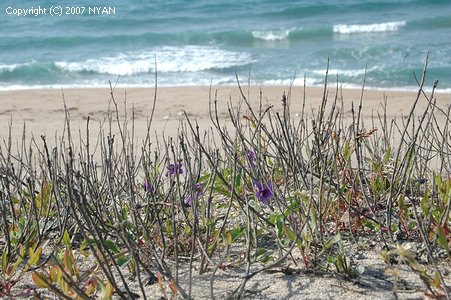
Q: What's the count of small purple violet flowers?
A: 5